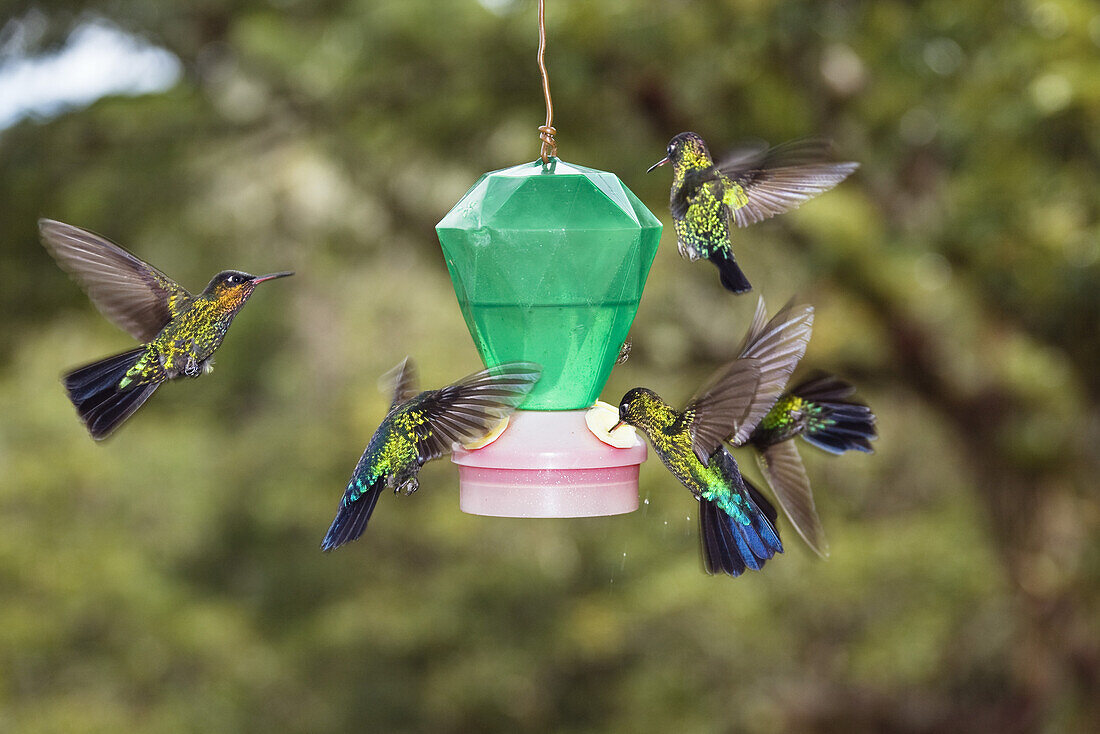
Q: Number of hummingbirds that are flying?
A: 5